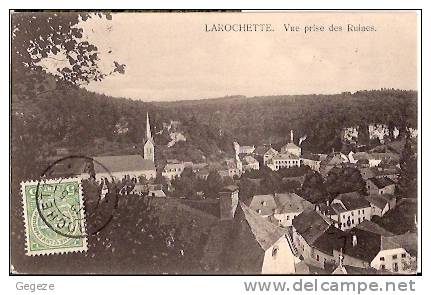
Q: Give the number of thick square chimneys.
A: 1